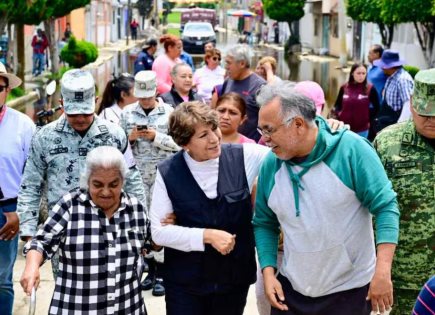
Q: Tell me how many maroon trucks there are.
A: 1